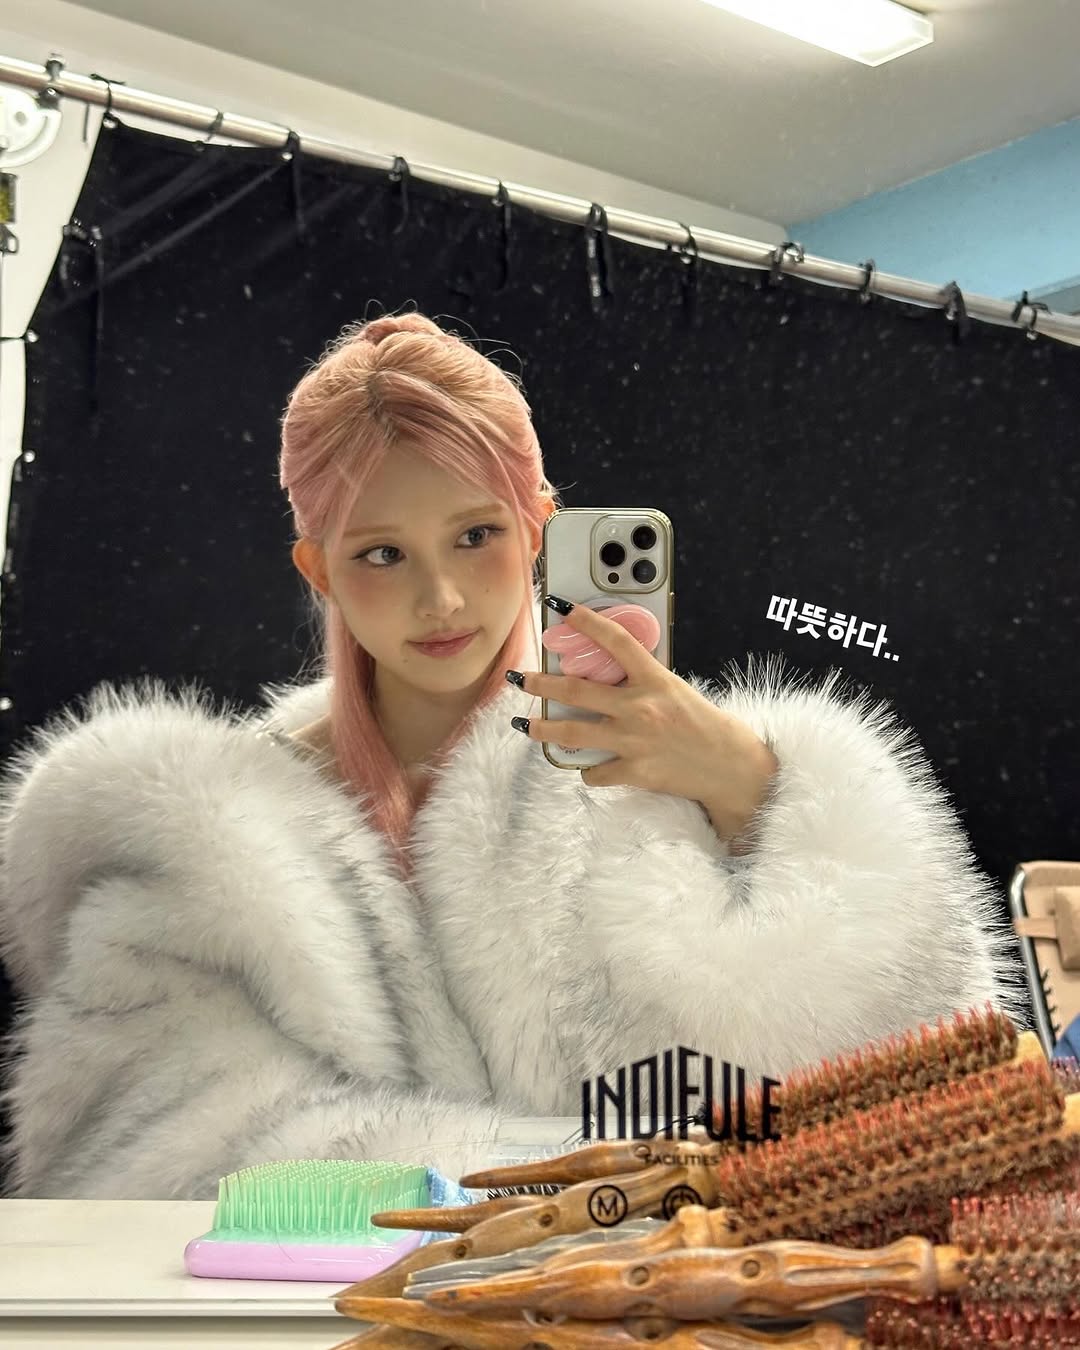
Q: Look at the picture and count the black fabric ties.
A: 11